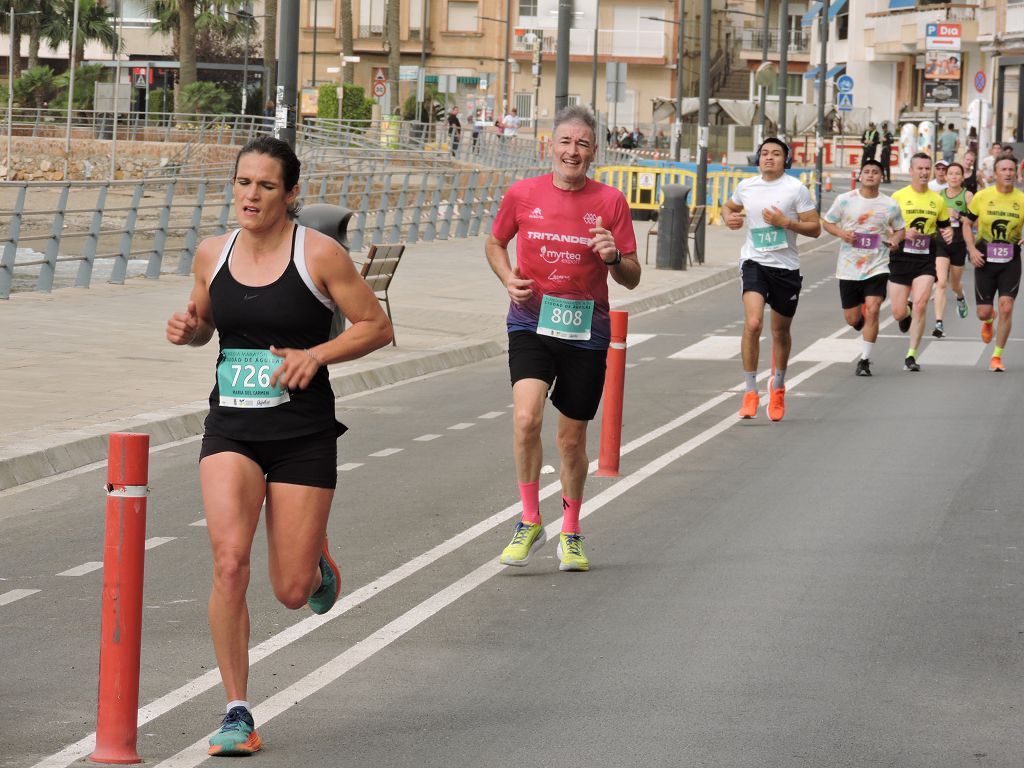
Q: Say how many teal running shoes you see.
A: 2